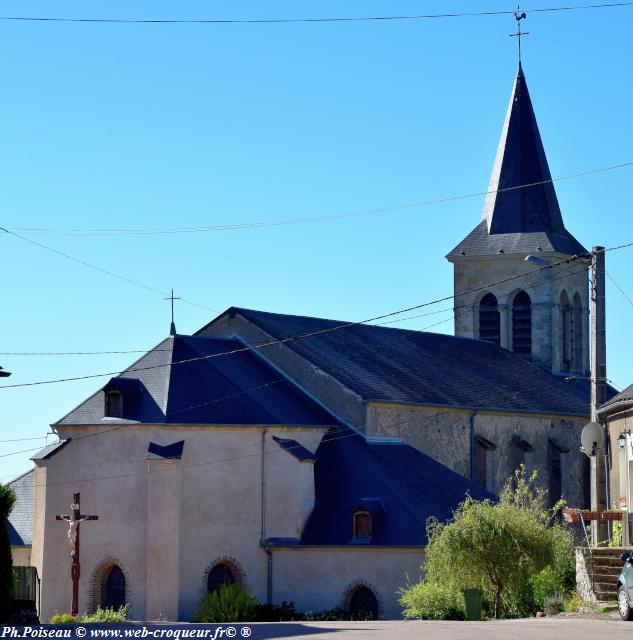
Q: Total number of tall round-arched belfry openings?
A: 4